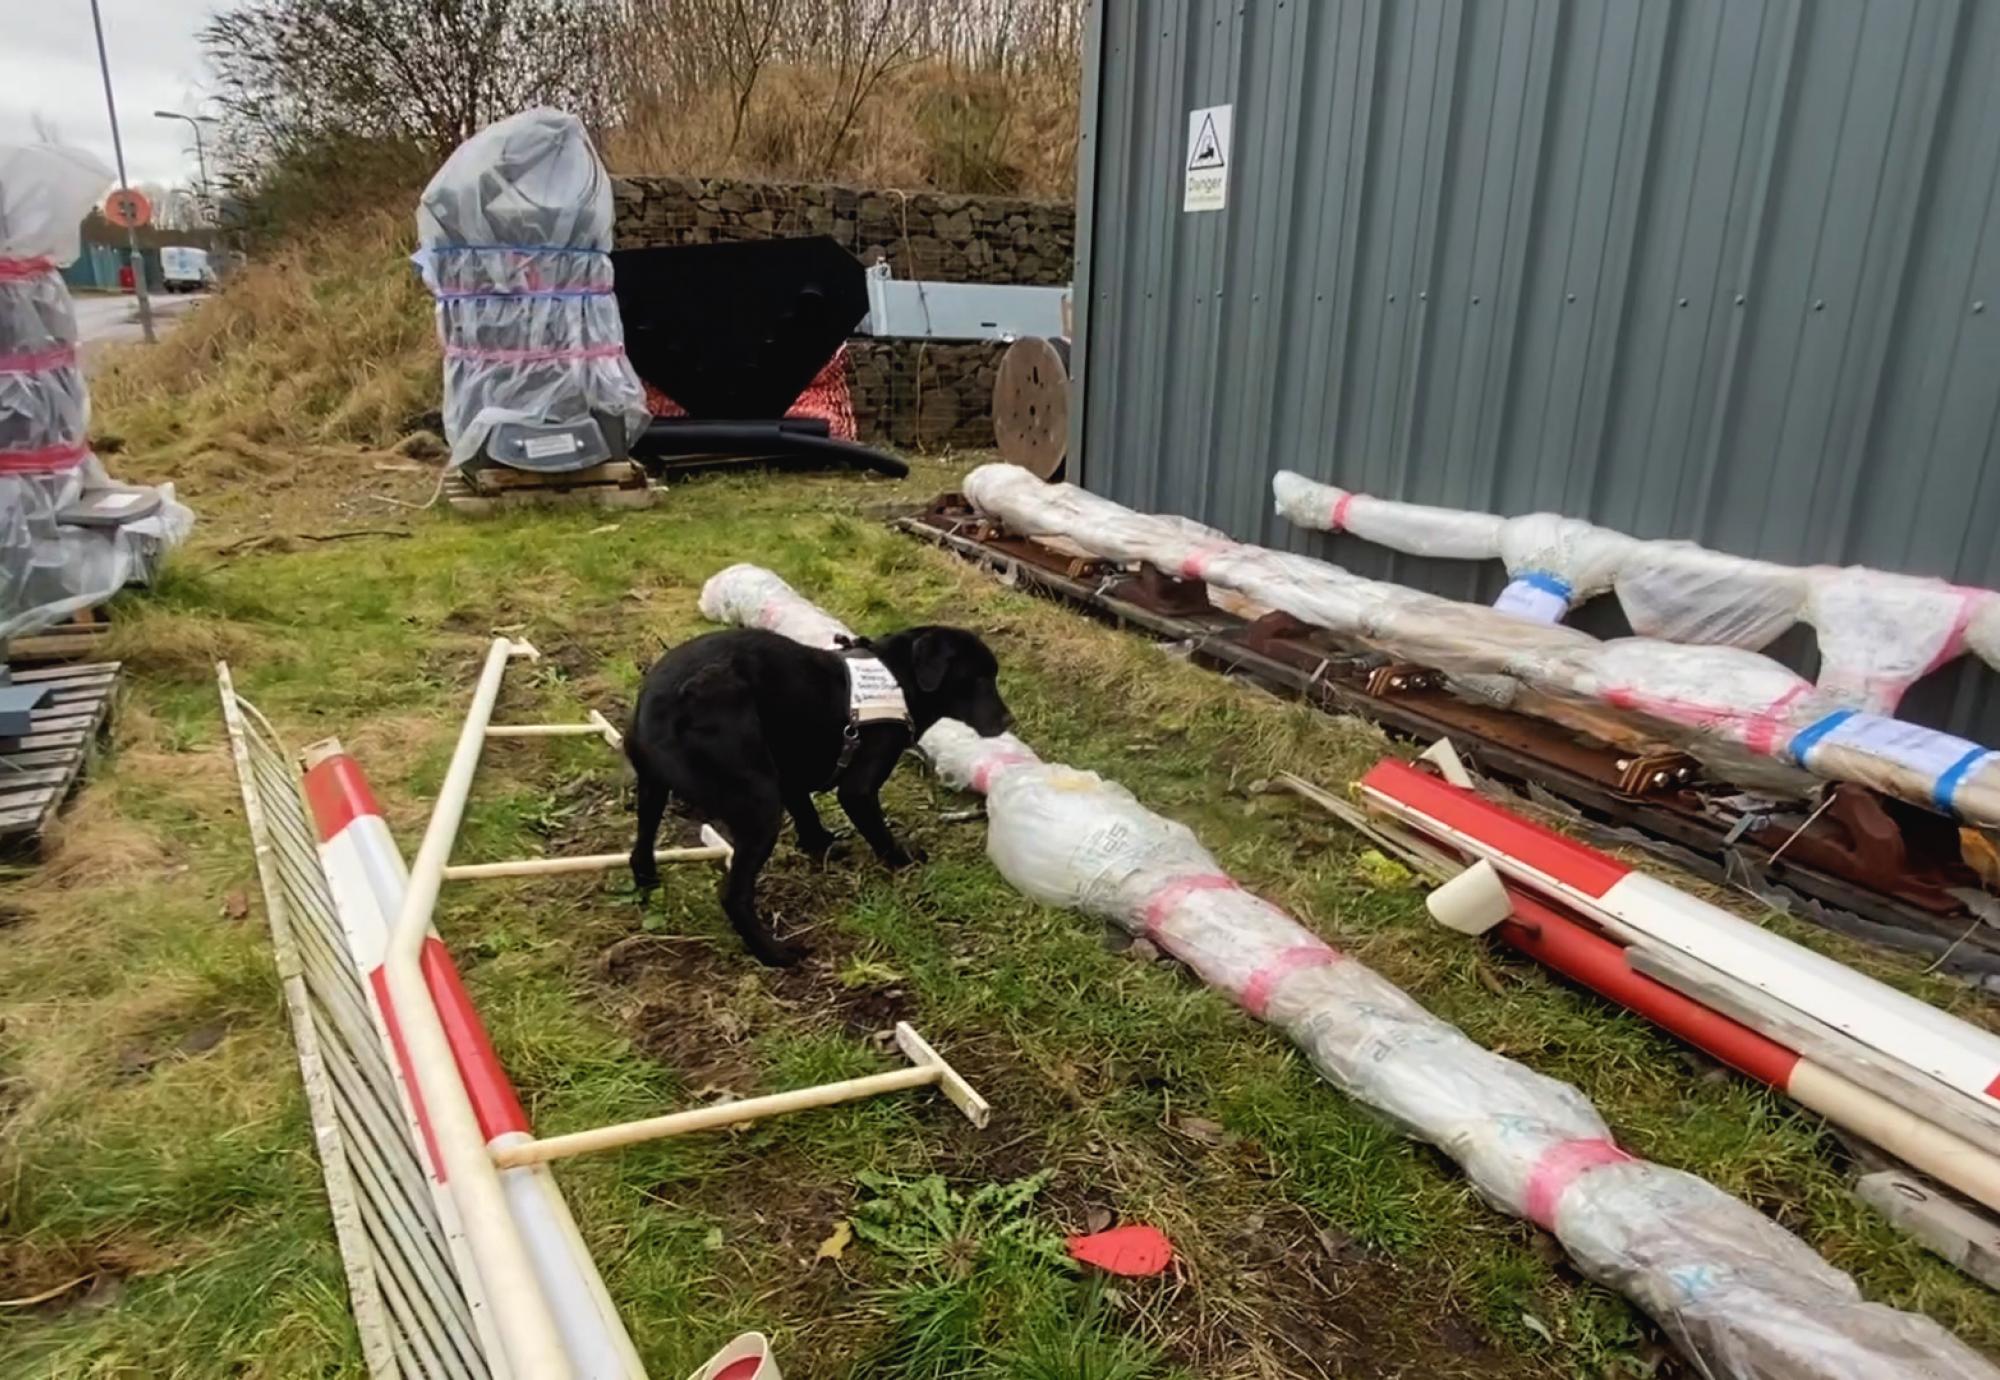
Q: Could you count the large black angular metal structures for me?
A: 1